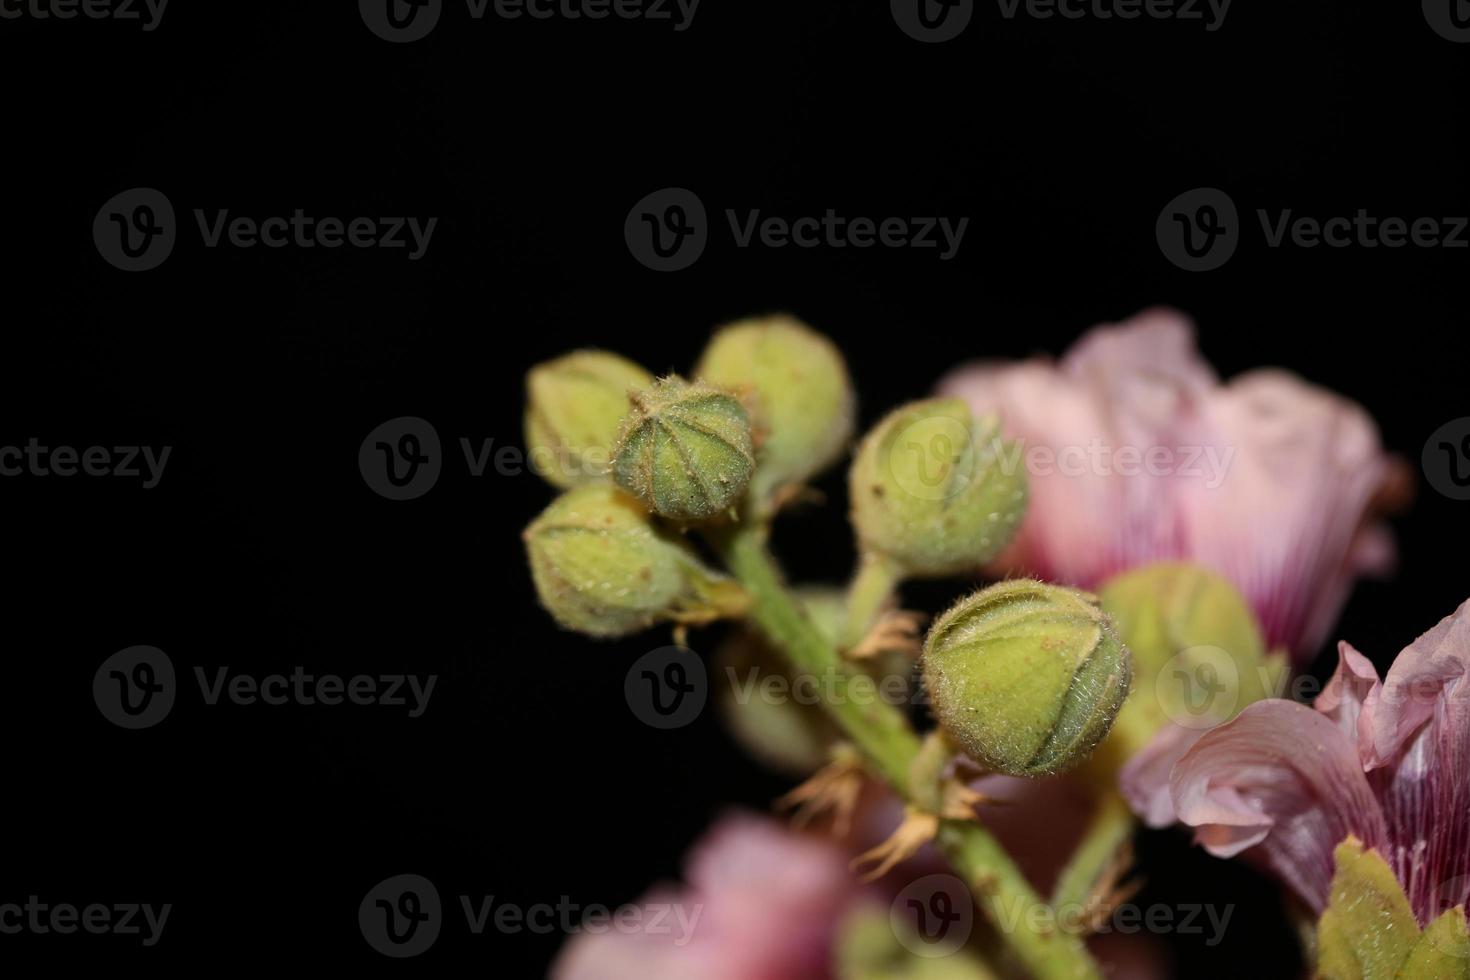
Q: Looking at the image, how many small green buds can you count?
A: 6